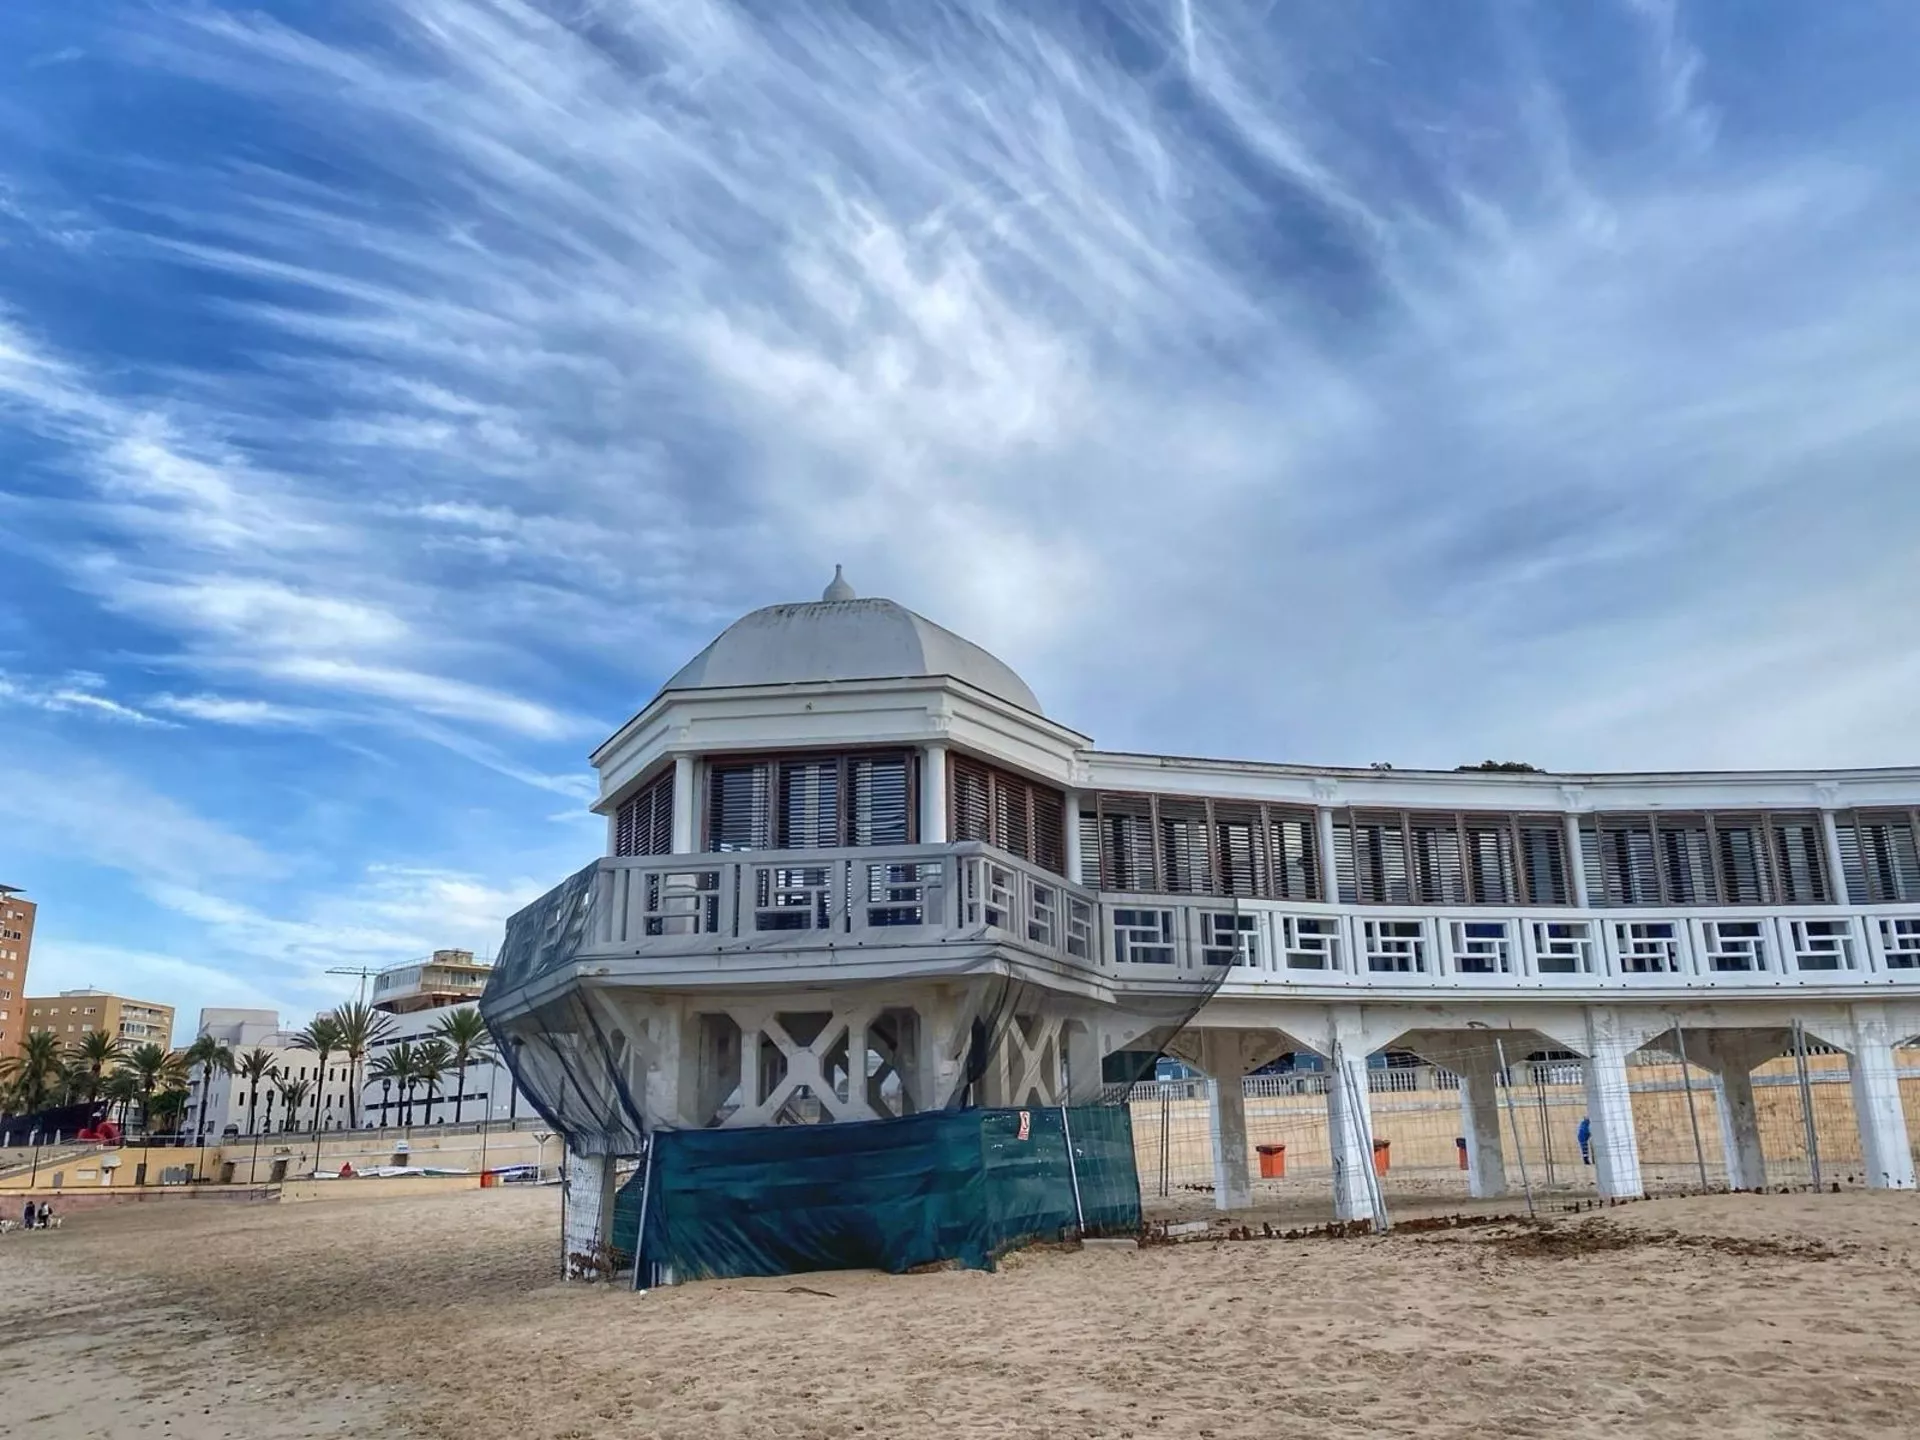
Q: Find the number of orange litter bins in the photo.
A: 3